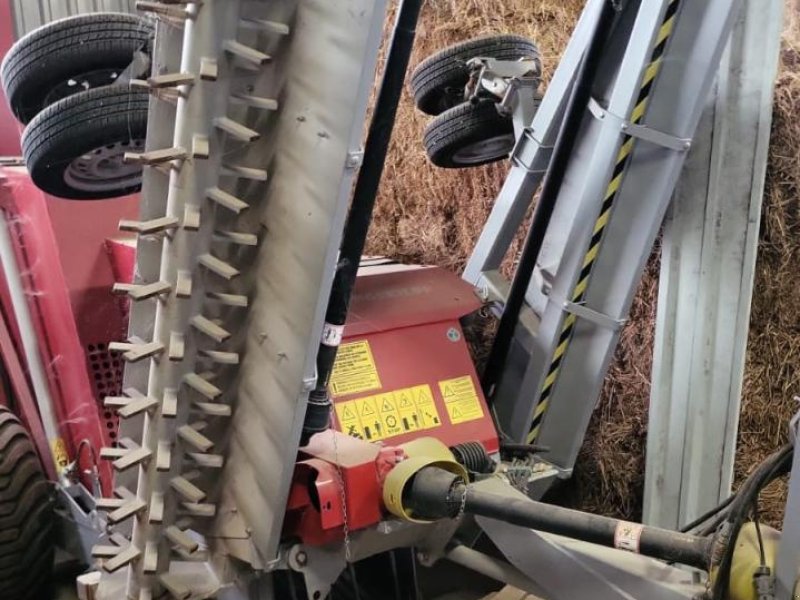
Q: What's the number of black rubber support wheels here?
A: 4